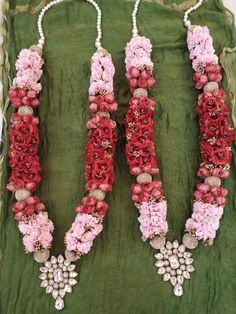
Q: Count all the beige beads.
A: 12